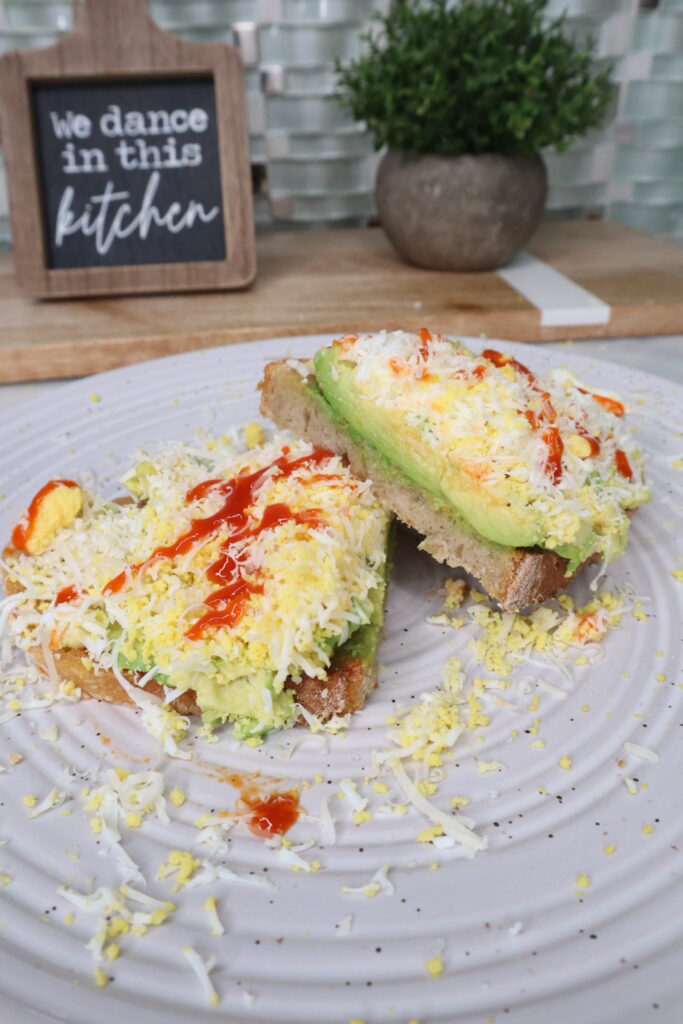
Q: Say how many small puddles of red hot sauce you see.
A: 1